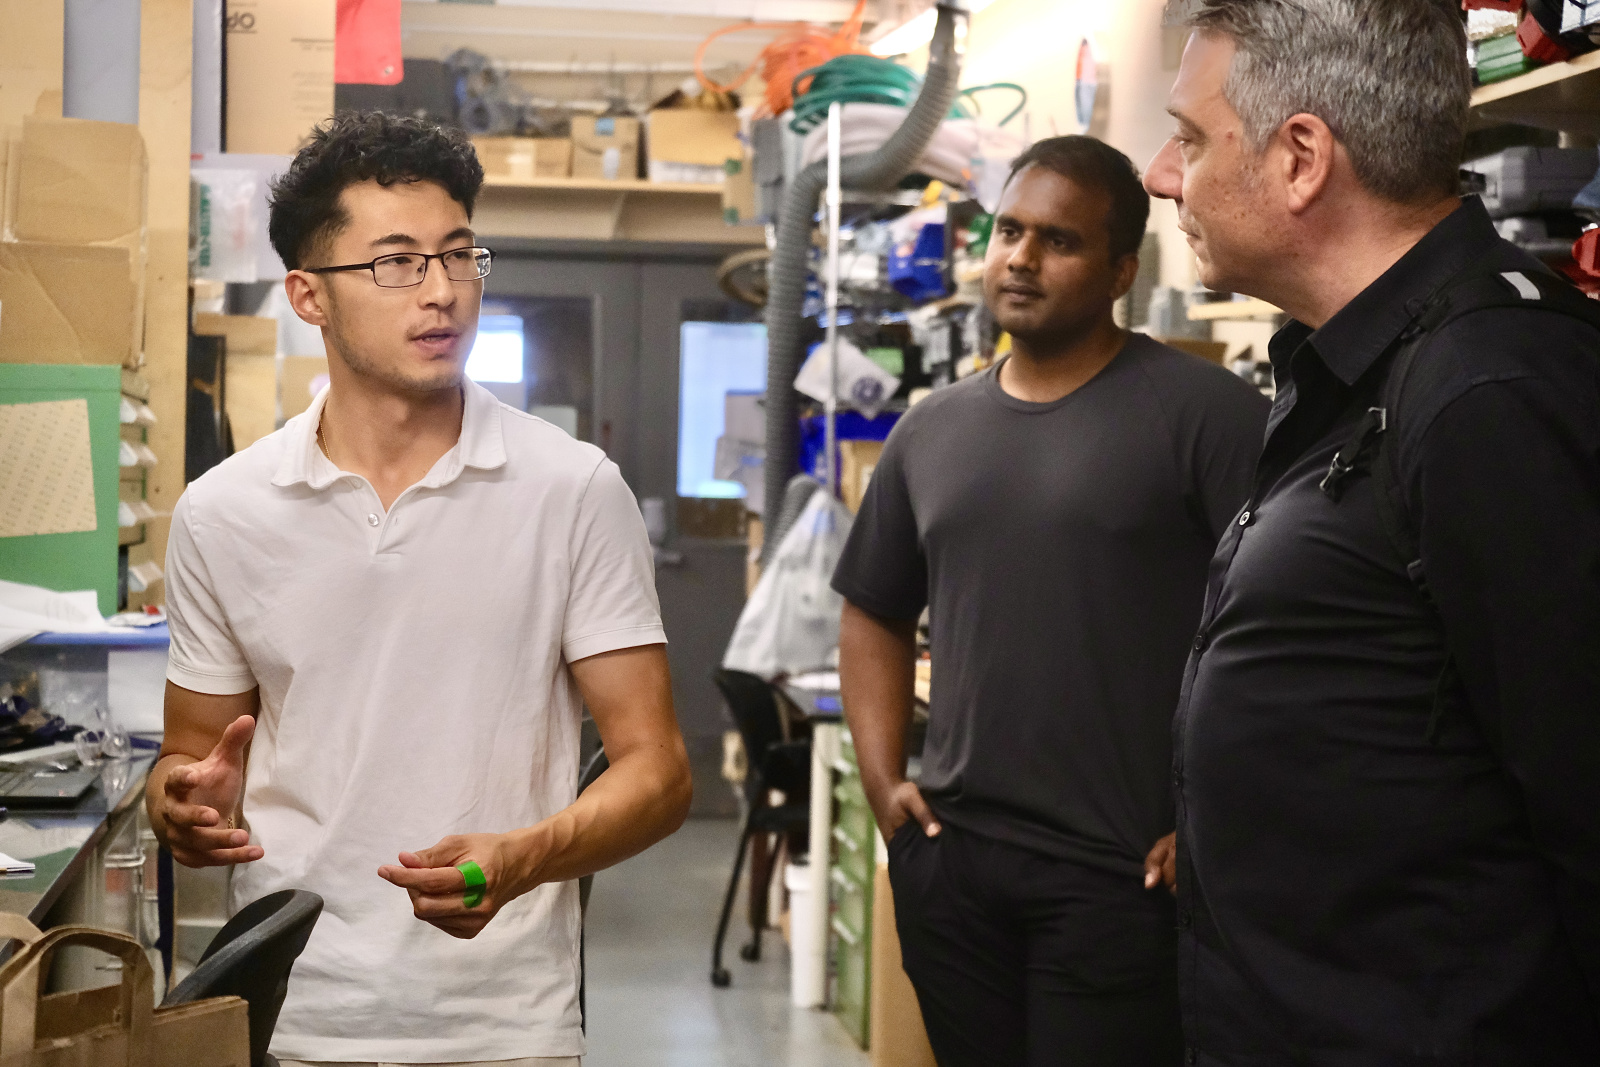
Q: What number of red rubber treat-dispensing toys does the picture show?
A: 0